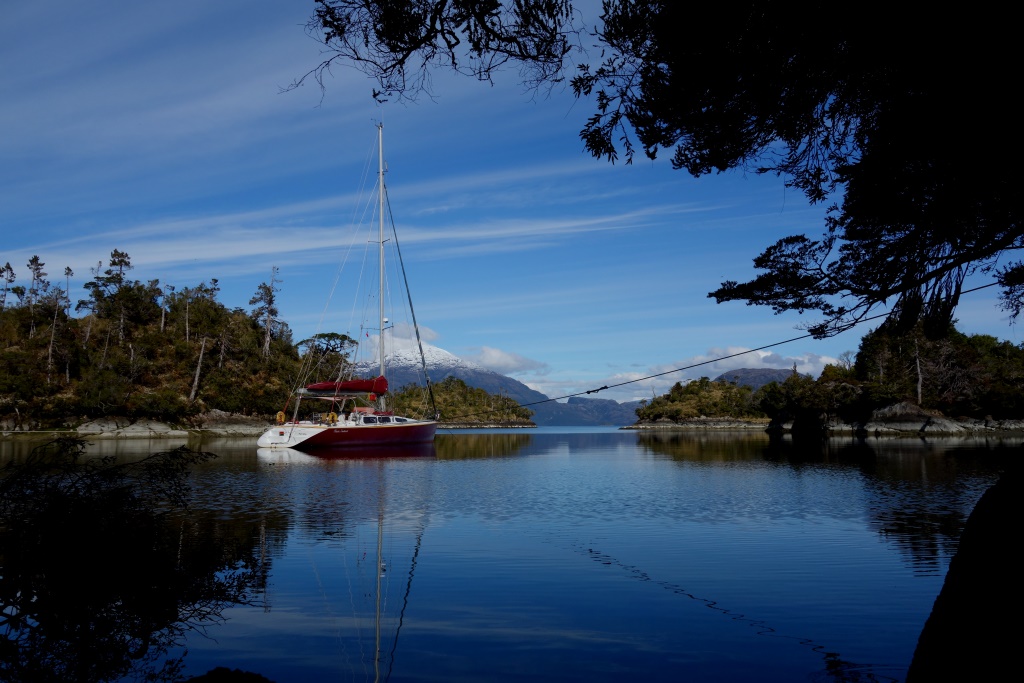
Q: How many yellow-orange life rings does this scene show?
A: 2